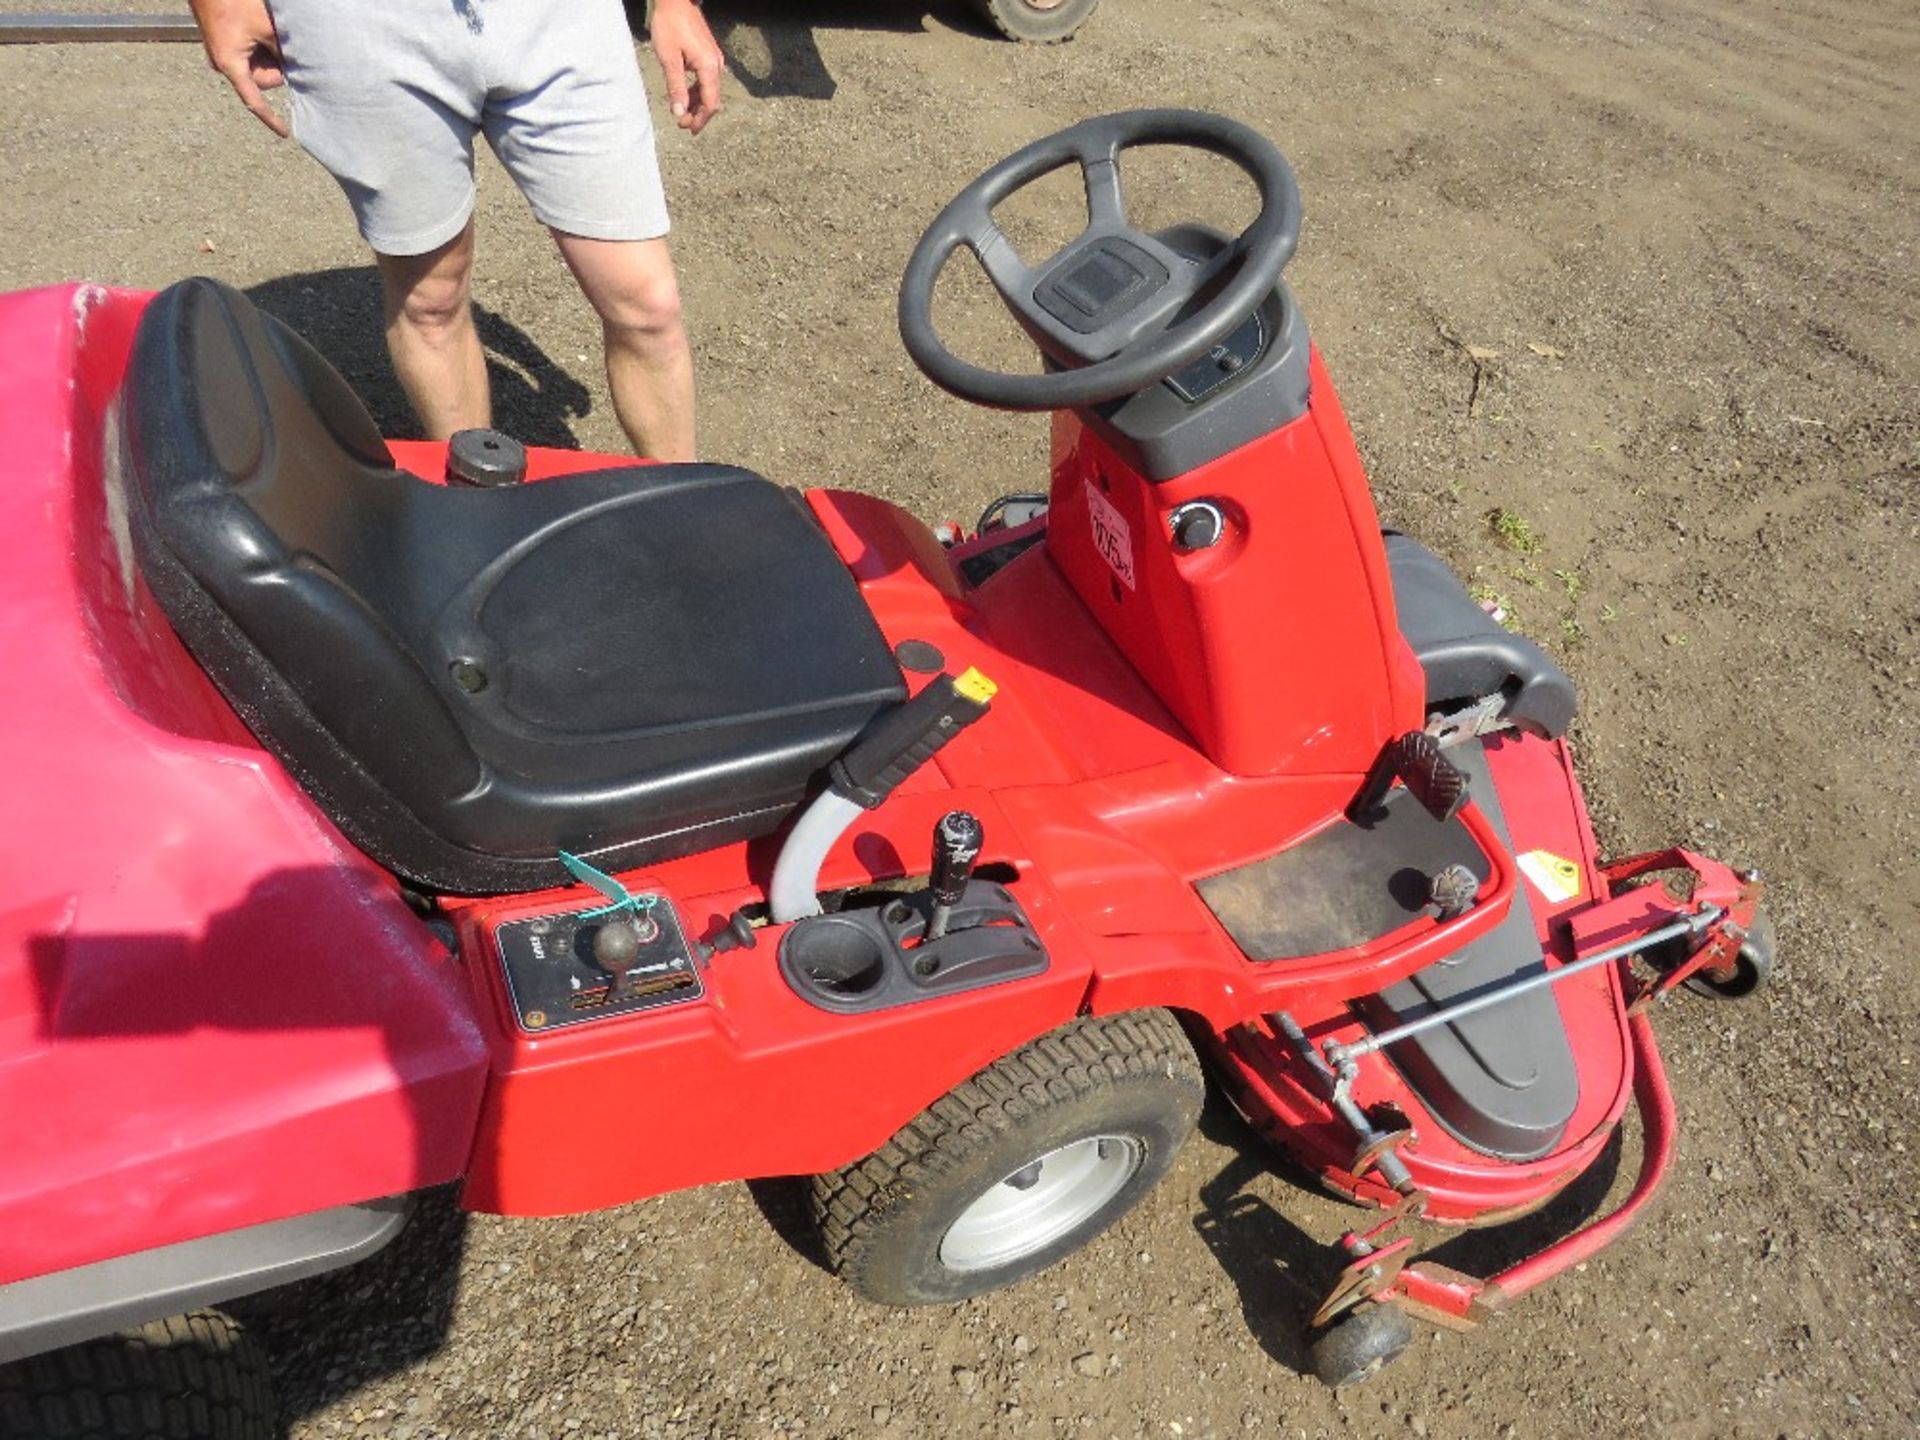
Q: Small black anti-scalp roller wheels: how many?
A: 2